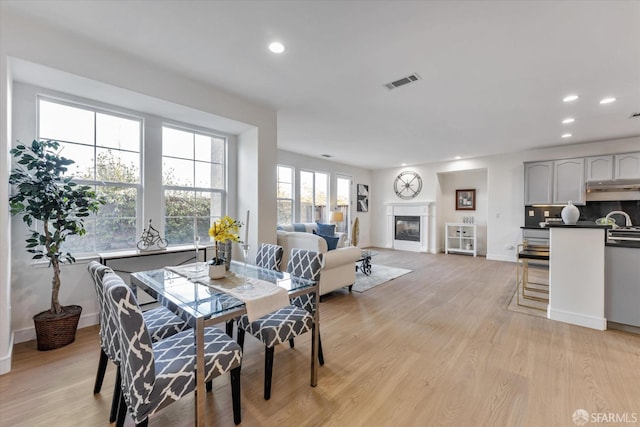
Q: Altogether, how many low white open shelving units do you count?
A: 1